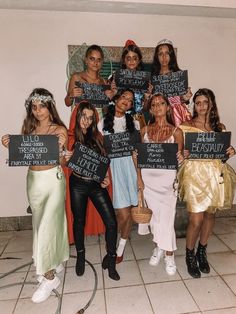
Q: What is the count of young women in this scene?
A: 8